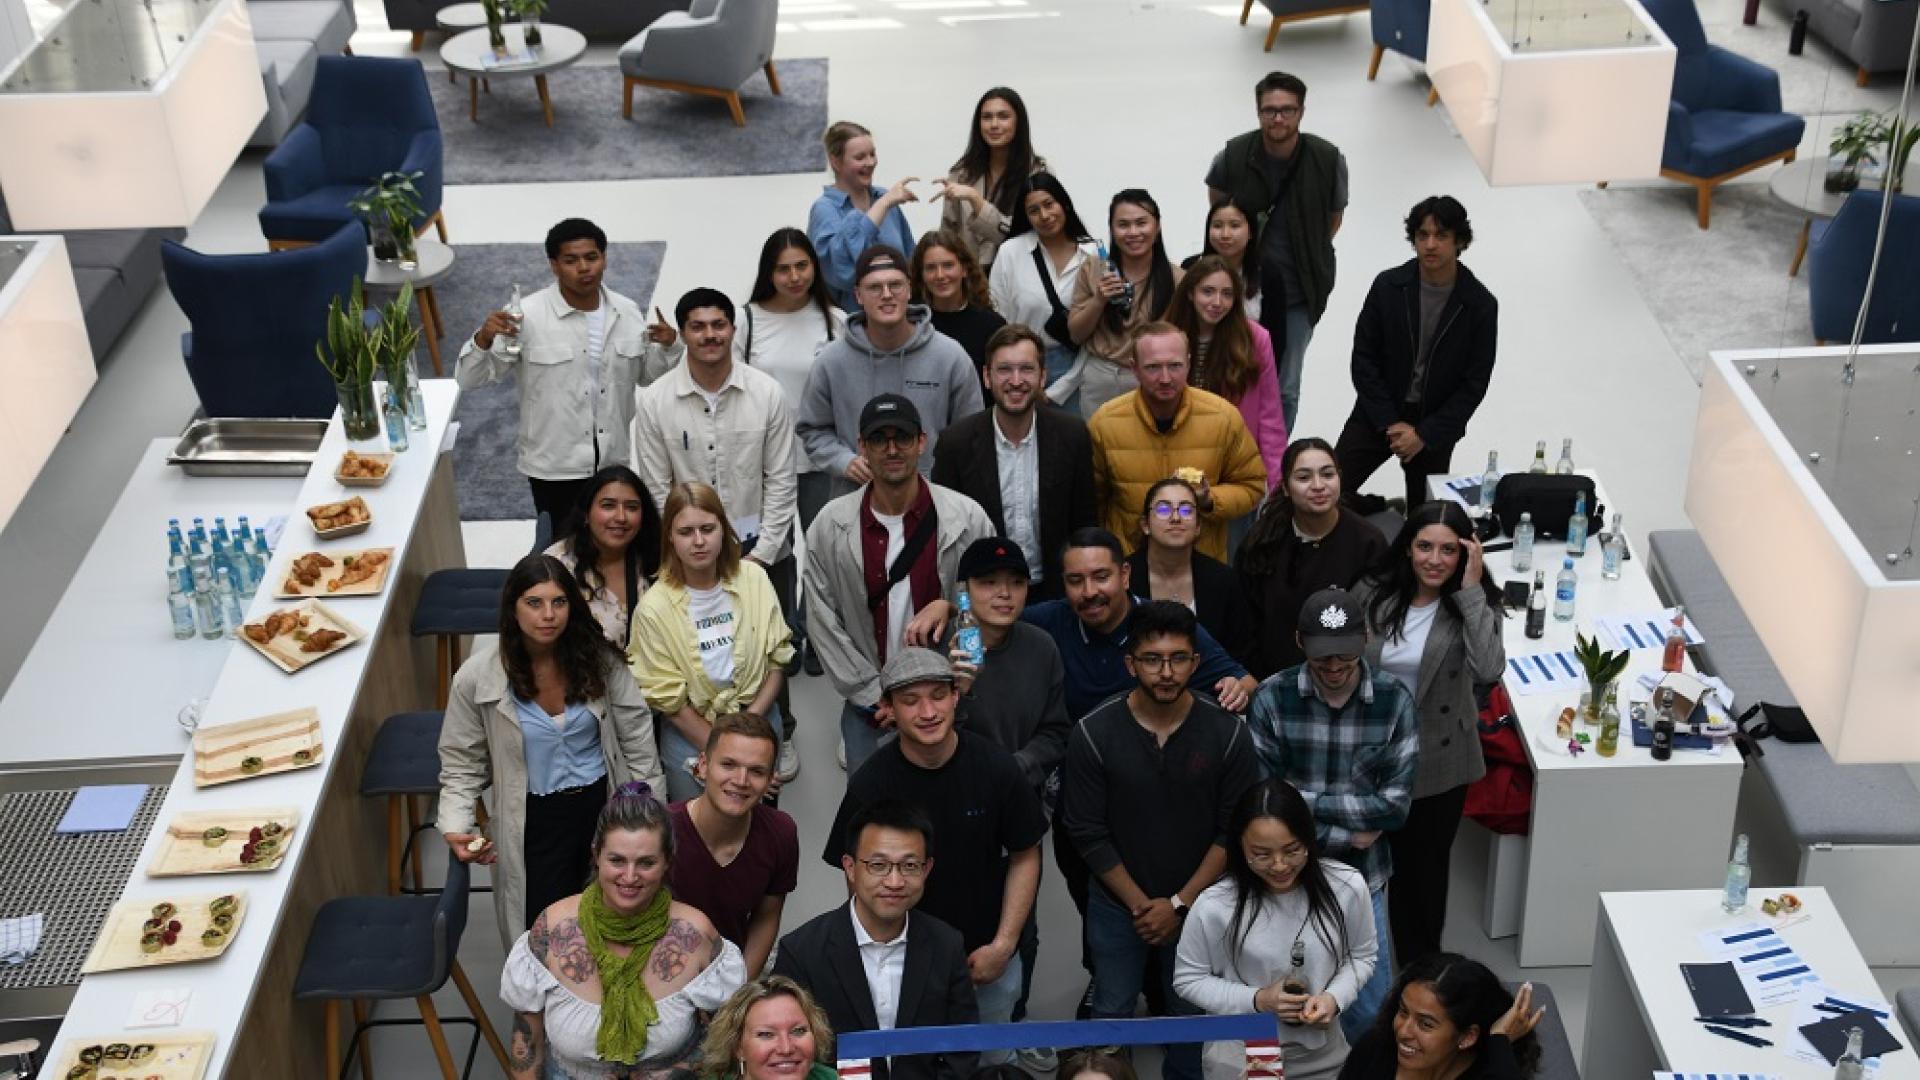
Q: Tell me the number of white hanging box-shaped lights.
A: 4